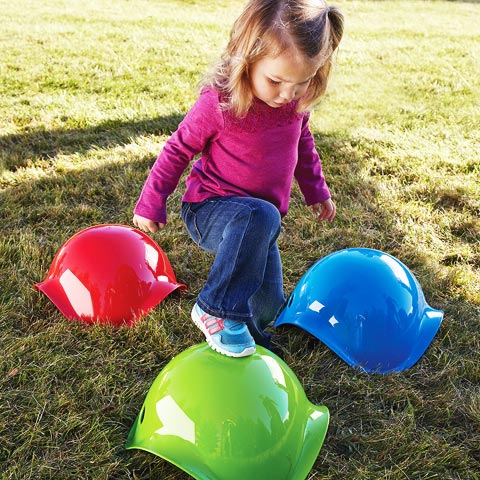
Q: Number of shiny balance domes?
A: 3